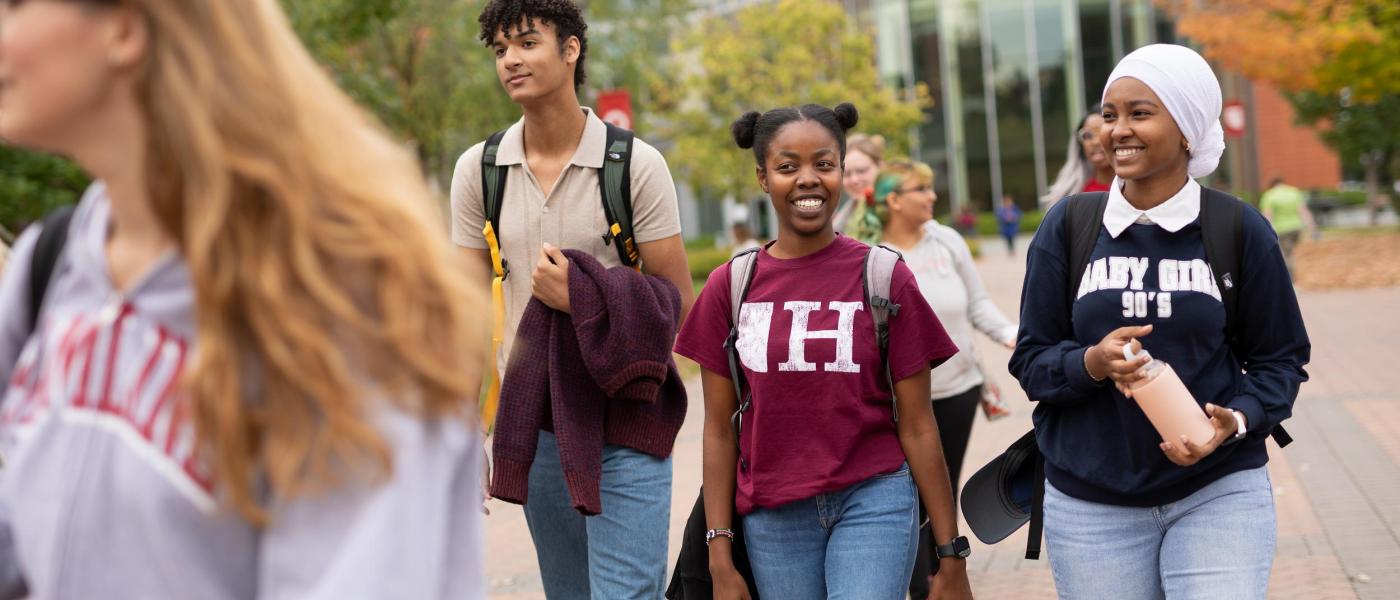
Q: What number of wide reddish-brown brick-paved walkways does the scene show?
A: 1